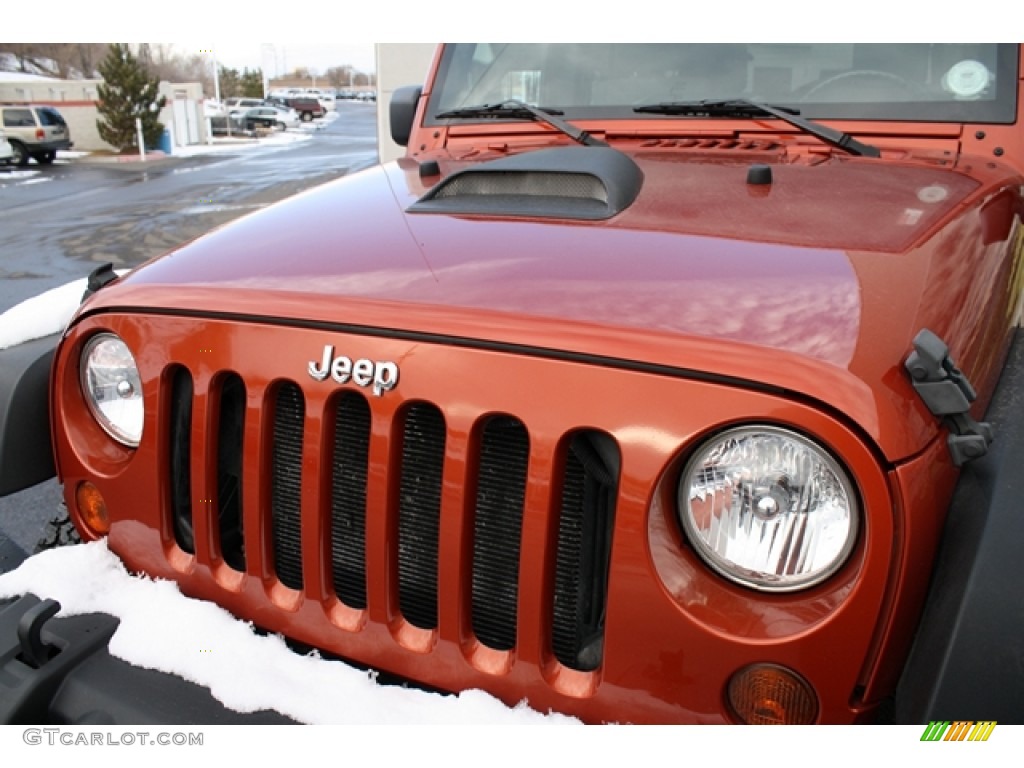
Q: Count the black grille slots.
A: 7